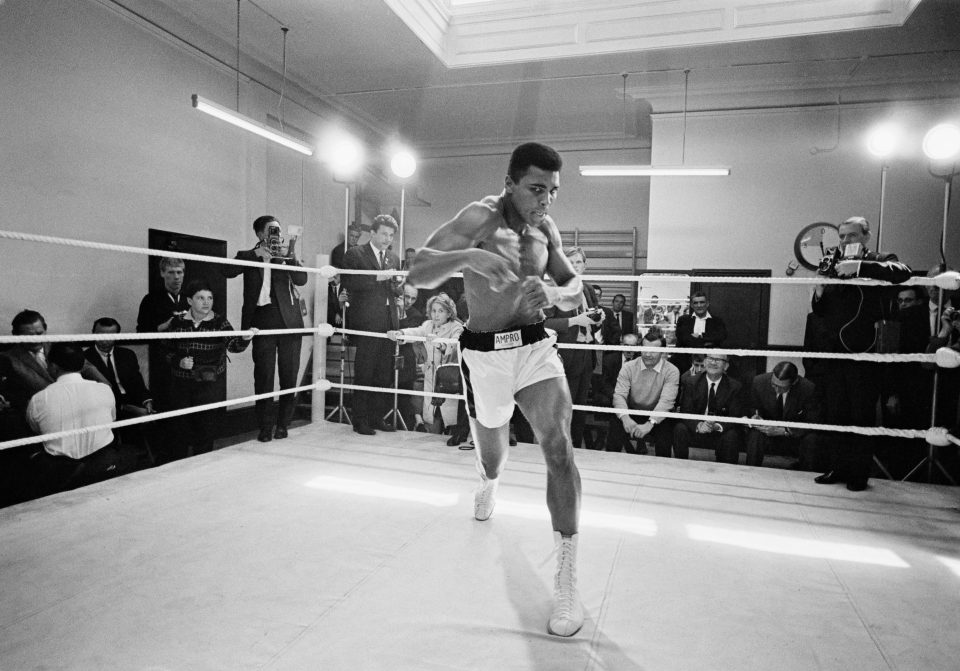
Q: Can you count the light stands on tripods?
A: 4